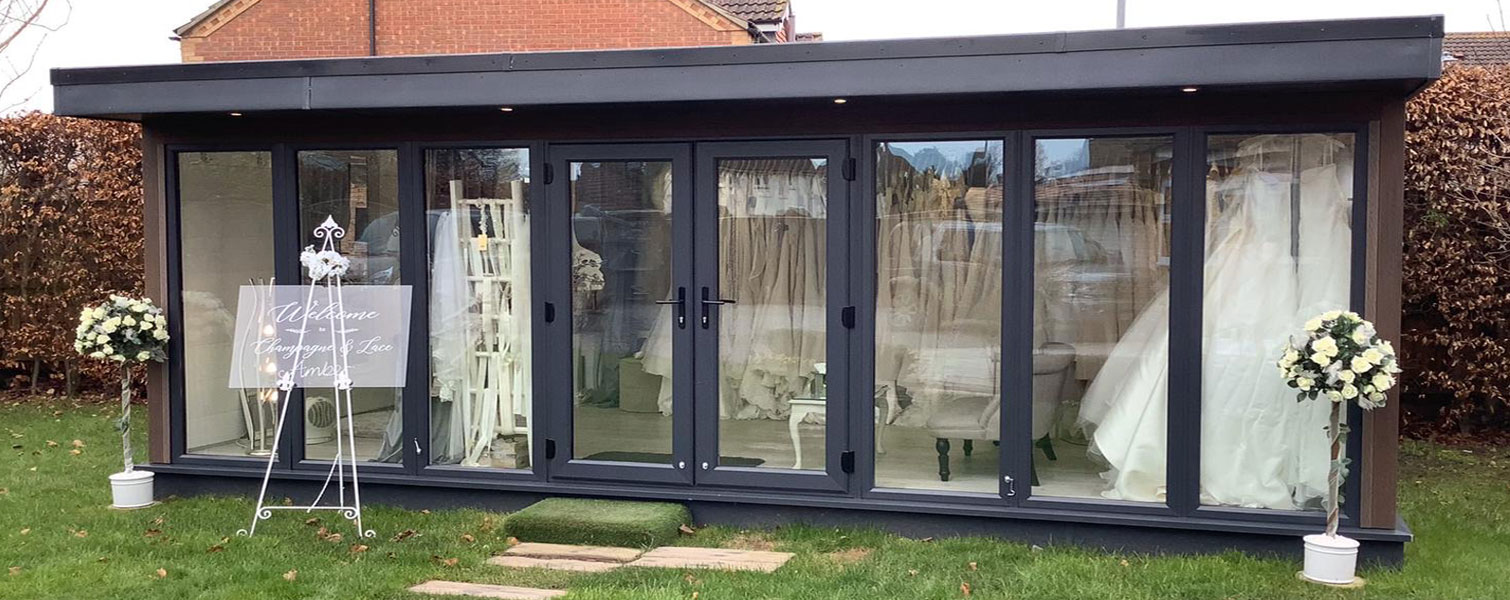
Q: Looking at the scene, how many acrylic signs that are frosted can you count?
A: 1